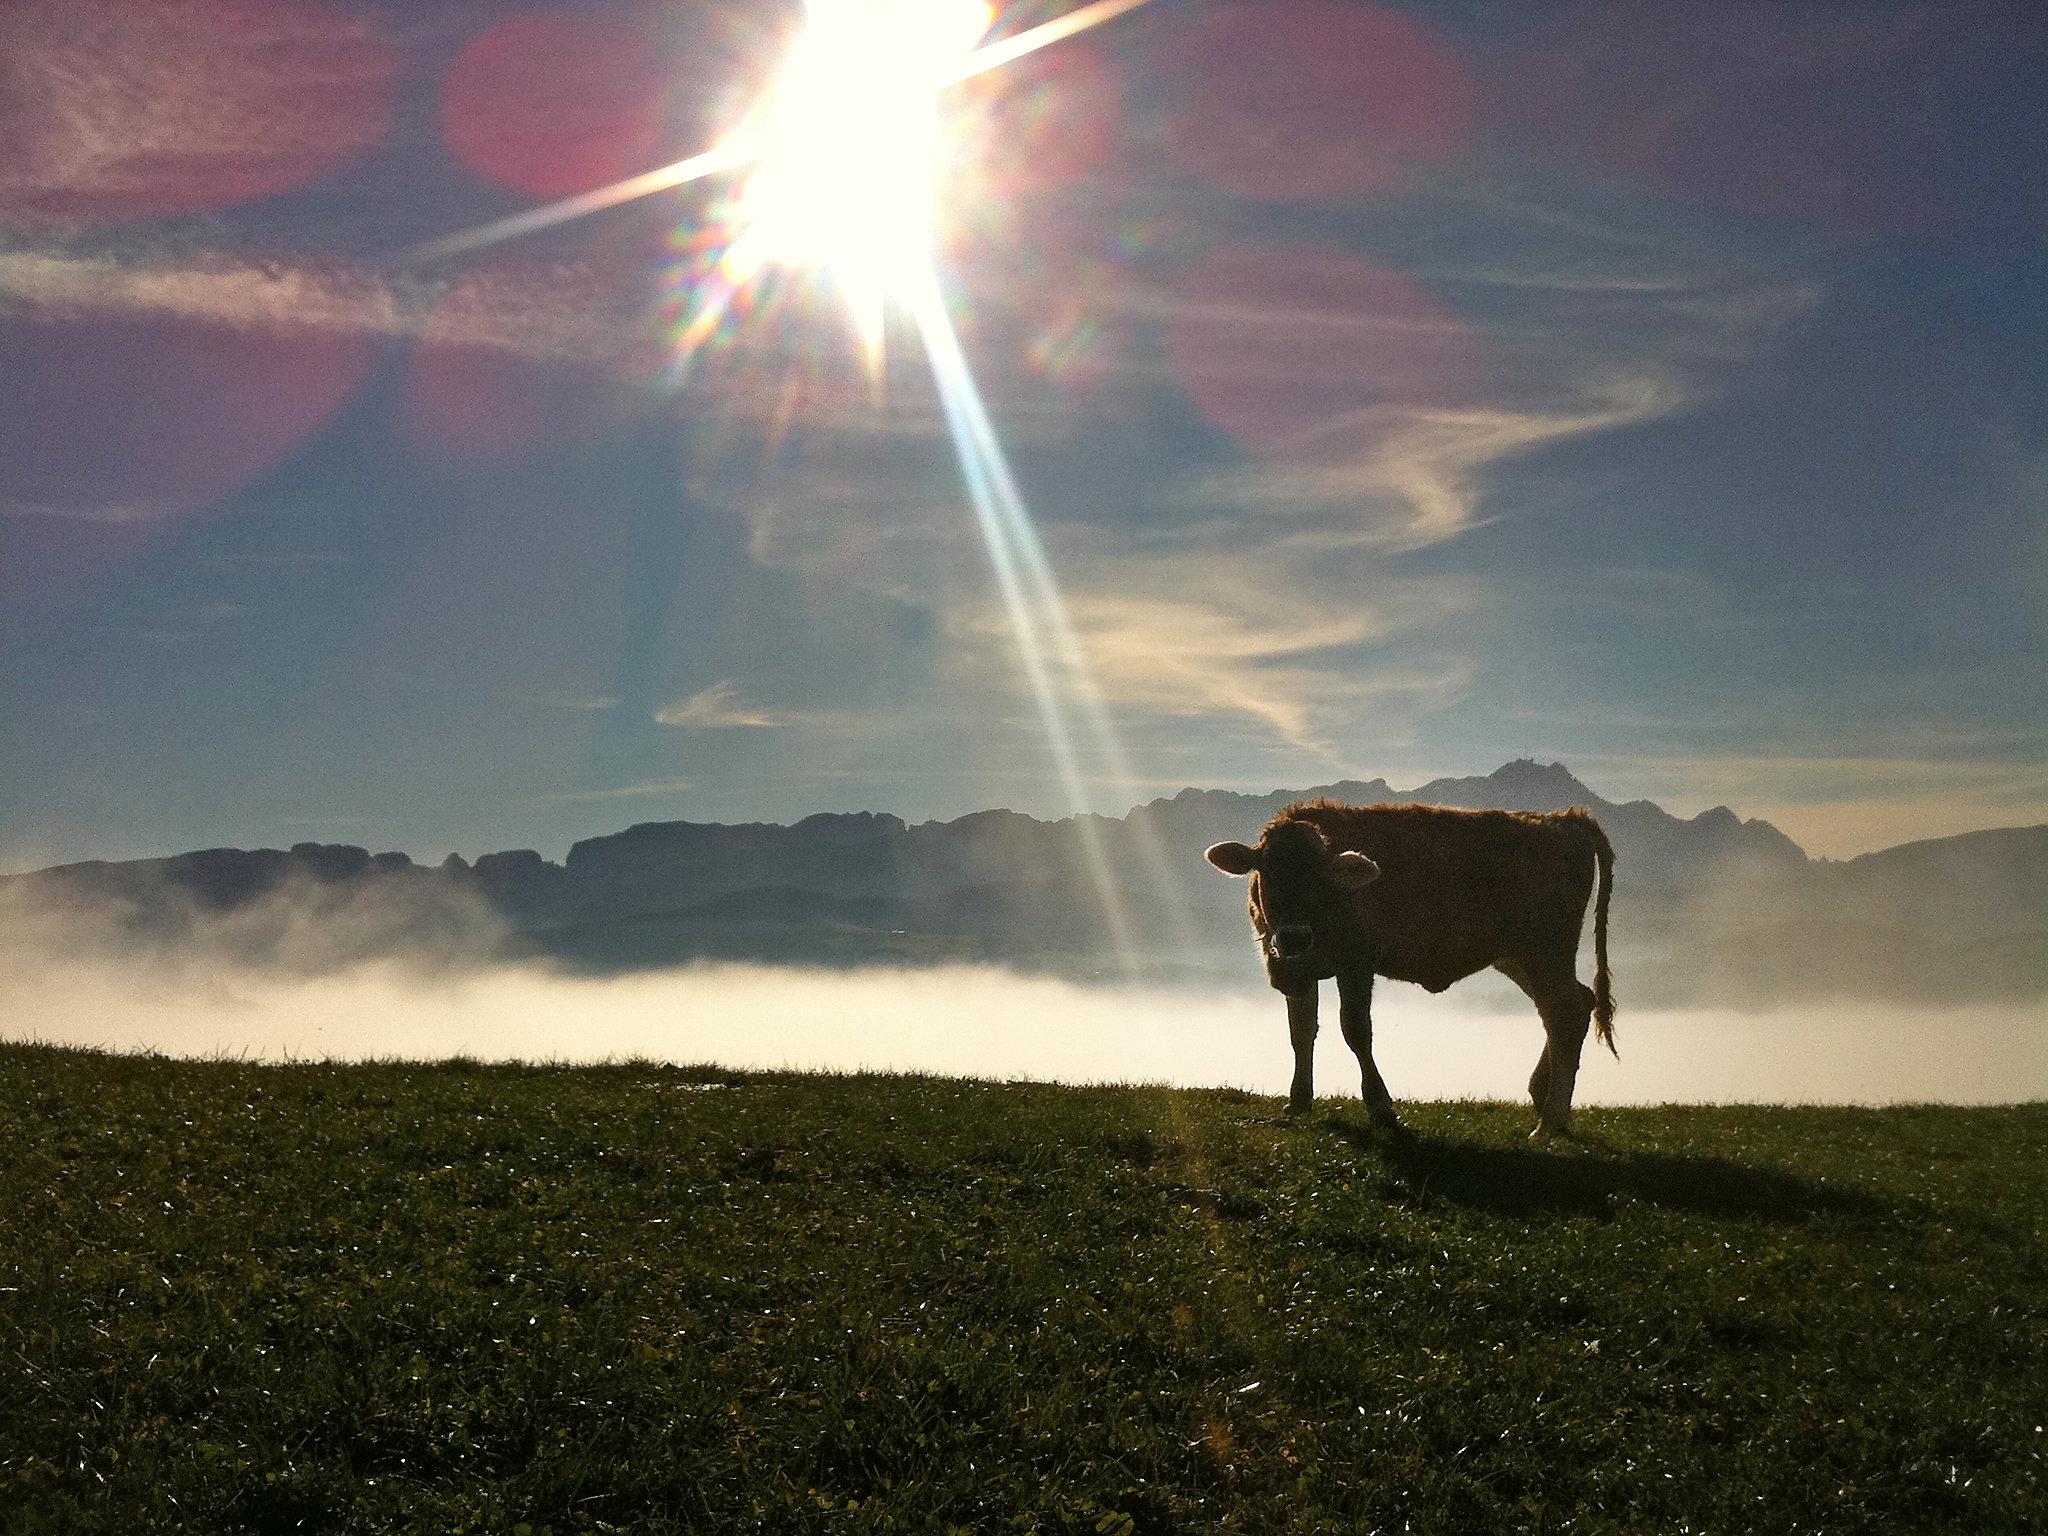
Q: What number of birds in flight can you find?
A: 0